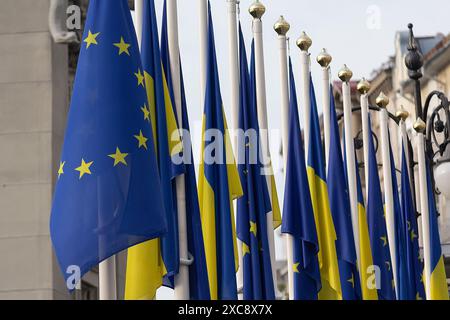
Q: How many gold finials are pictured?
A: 9